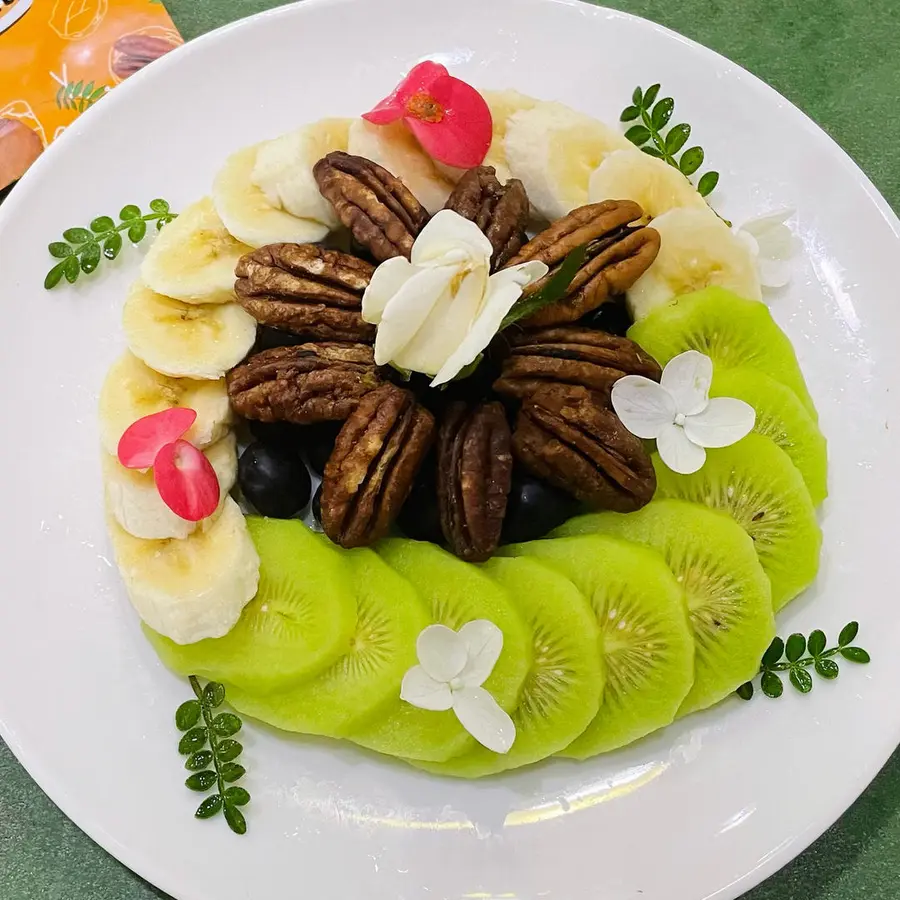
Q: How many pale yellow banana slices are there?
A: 12